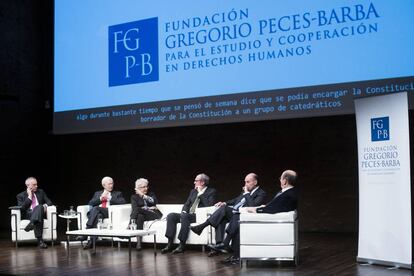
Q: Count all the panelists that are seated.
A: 6